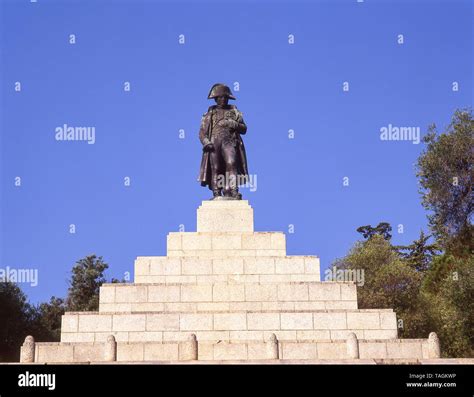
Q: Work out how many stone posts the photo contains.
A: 6